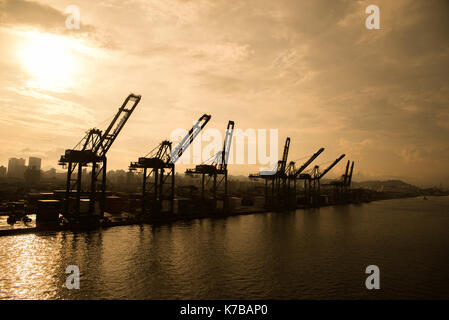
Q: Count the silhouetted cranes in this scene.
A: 8